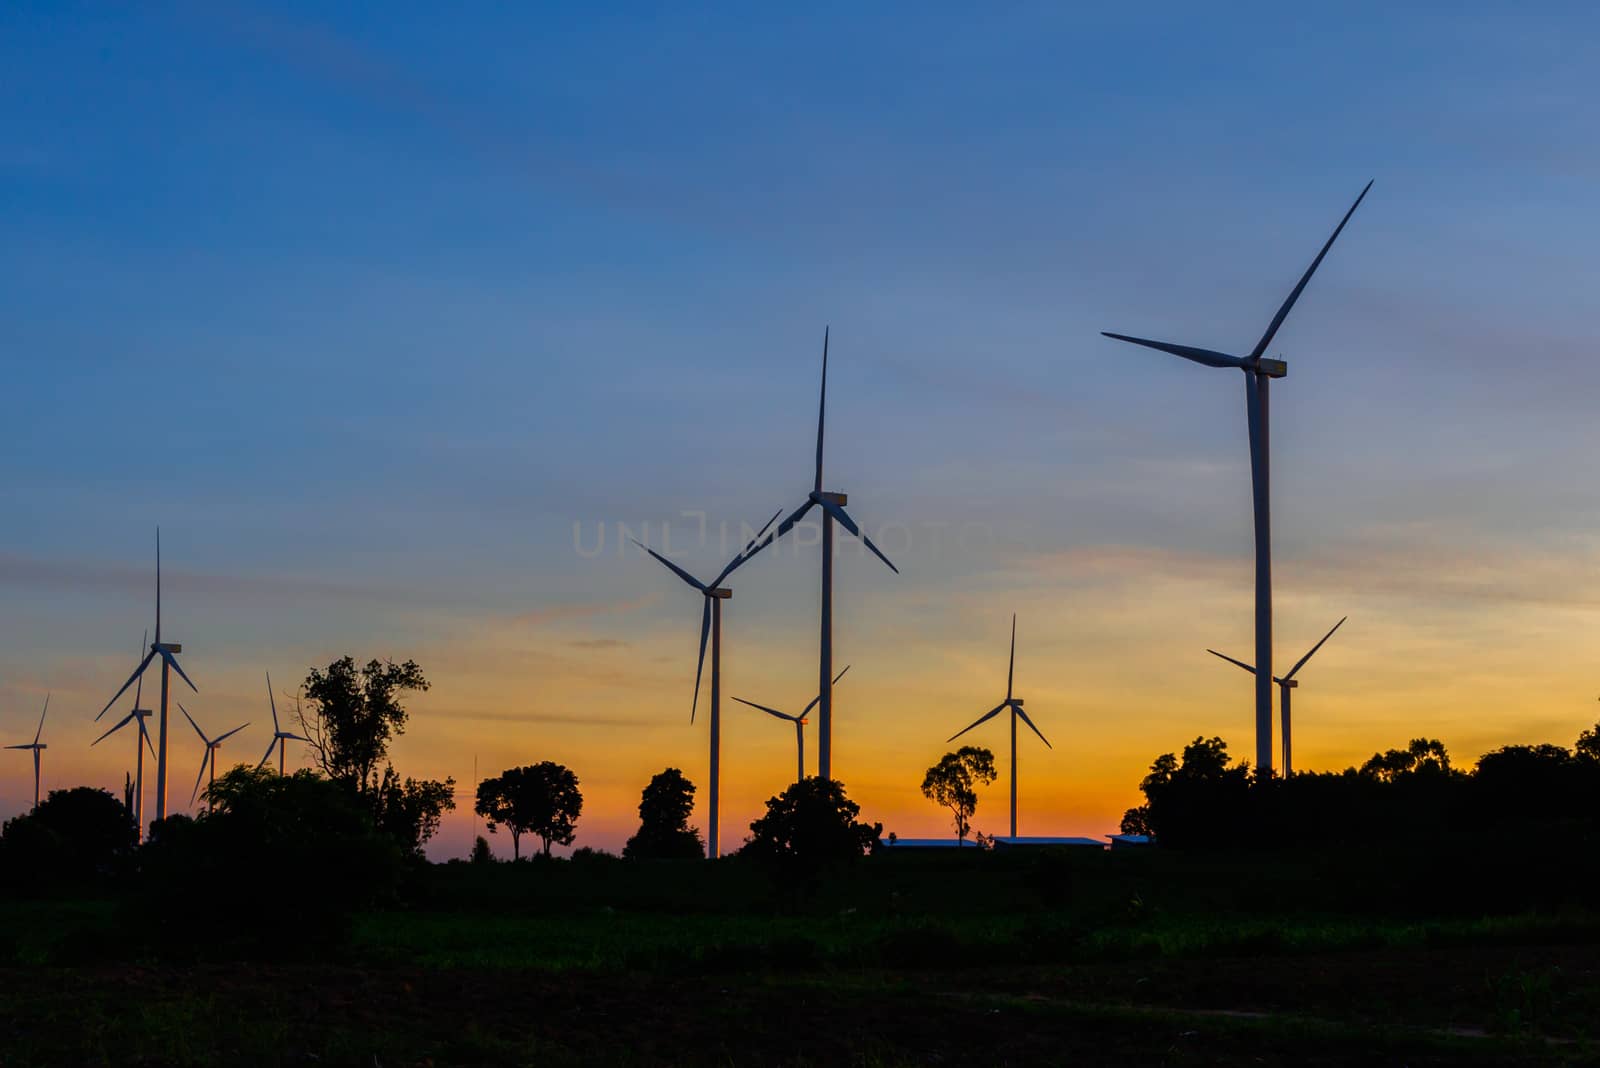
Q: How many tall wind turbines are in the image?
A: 11